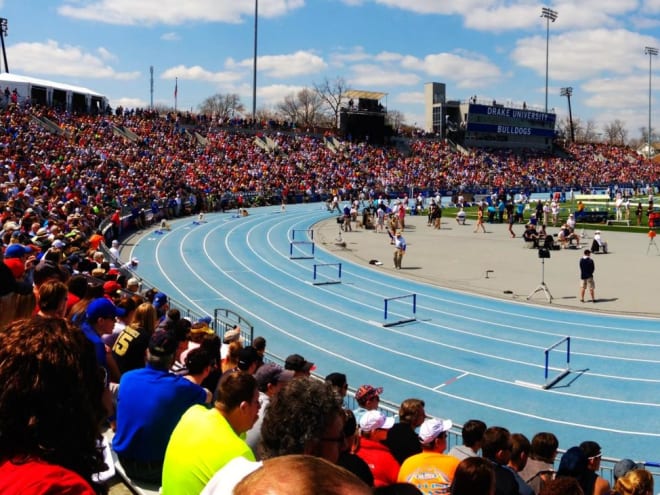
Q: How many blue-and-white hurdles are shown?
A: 5